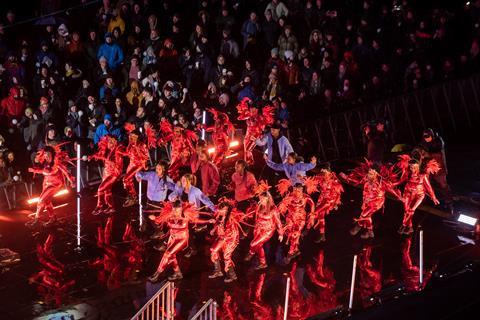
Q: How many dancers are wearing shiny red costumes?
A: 13